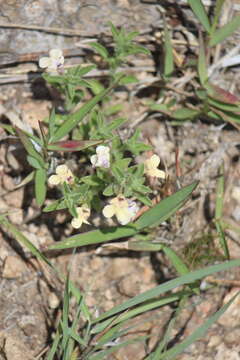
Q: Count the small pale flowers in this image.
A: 6